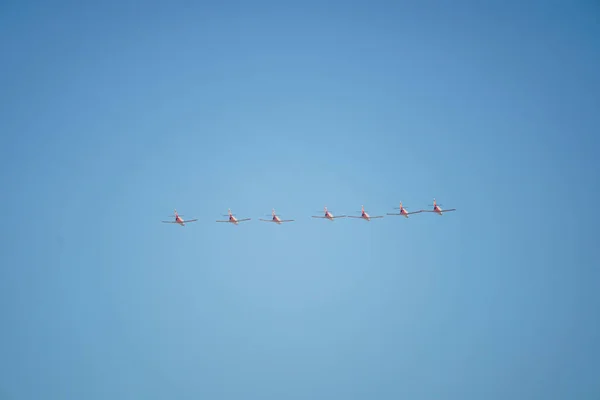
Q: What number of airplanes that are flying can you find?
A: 7